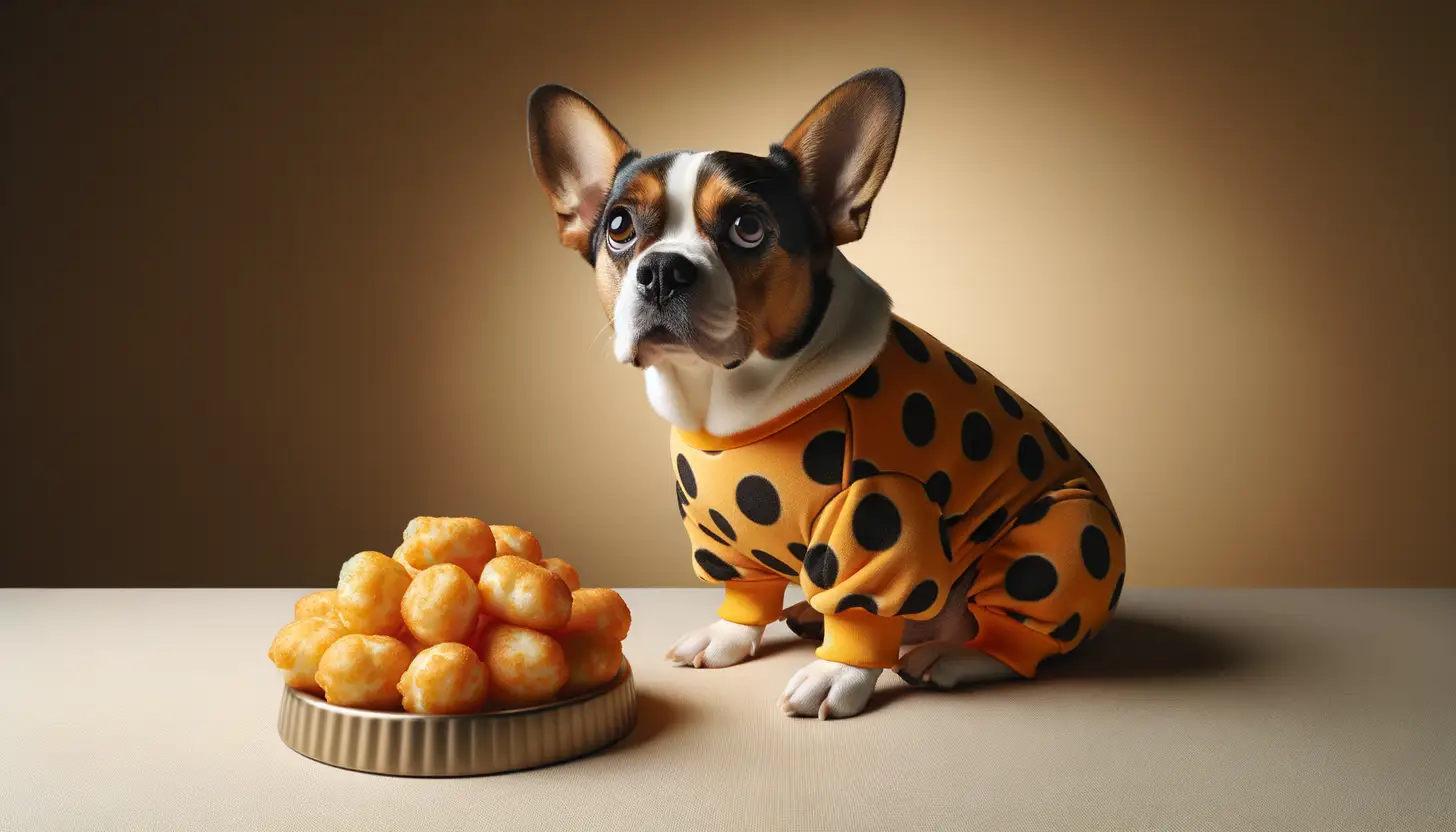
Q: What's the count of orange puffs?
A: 14